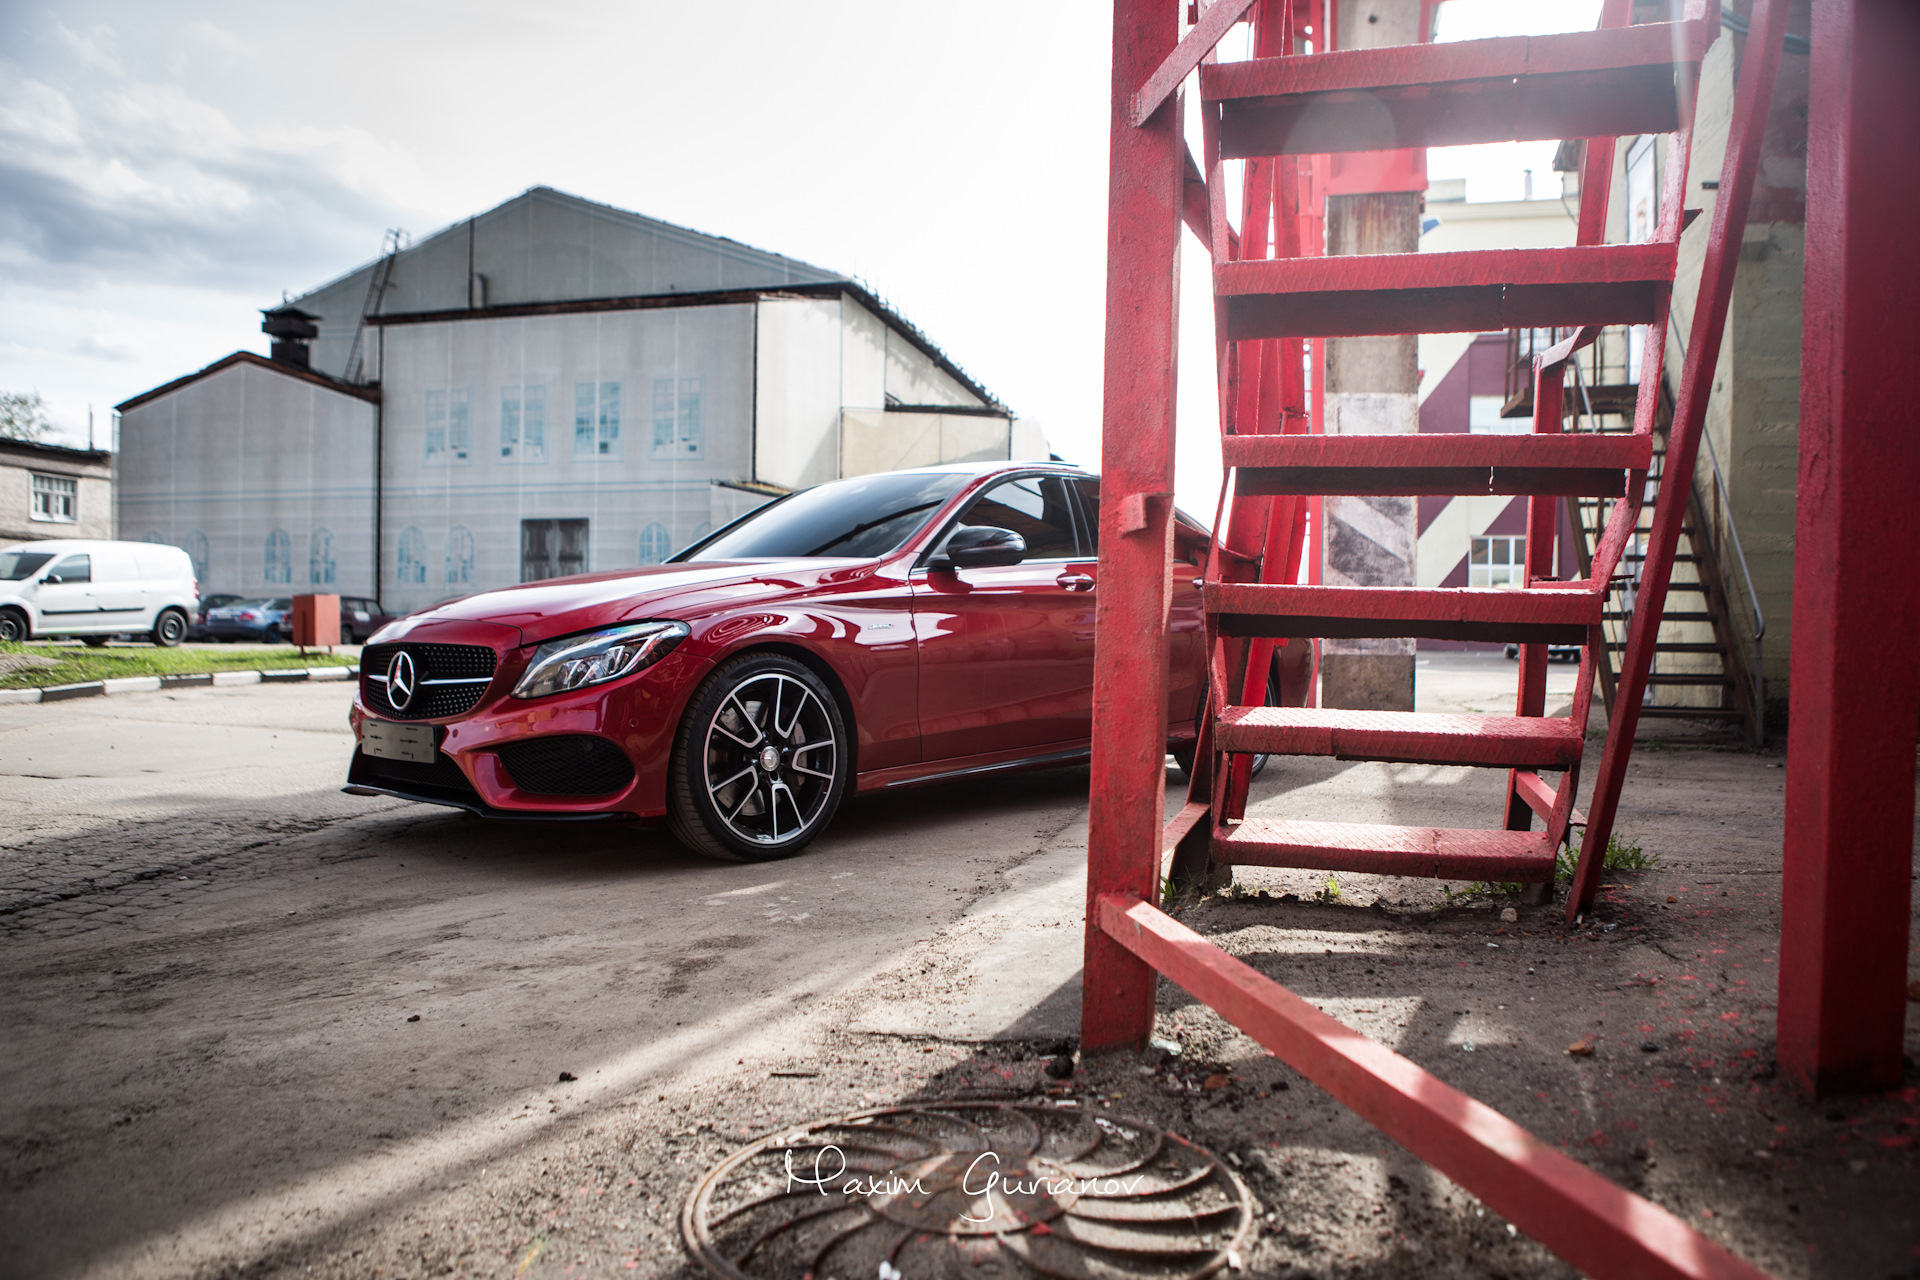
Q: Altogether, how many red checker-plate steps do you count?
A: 6